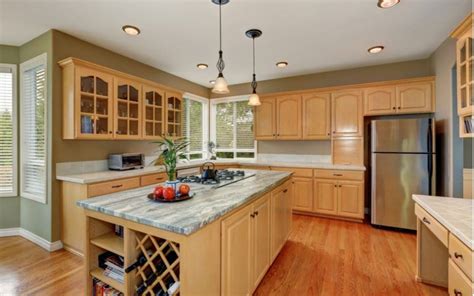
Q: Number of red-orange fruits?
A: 3